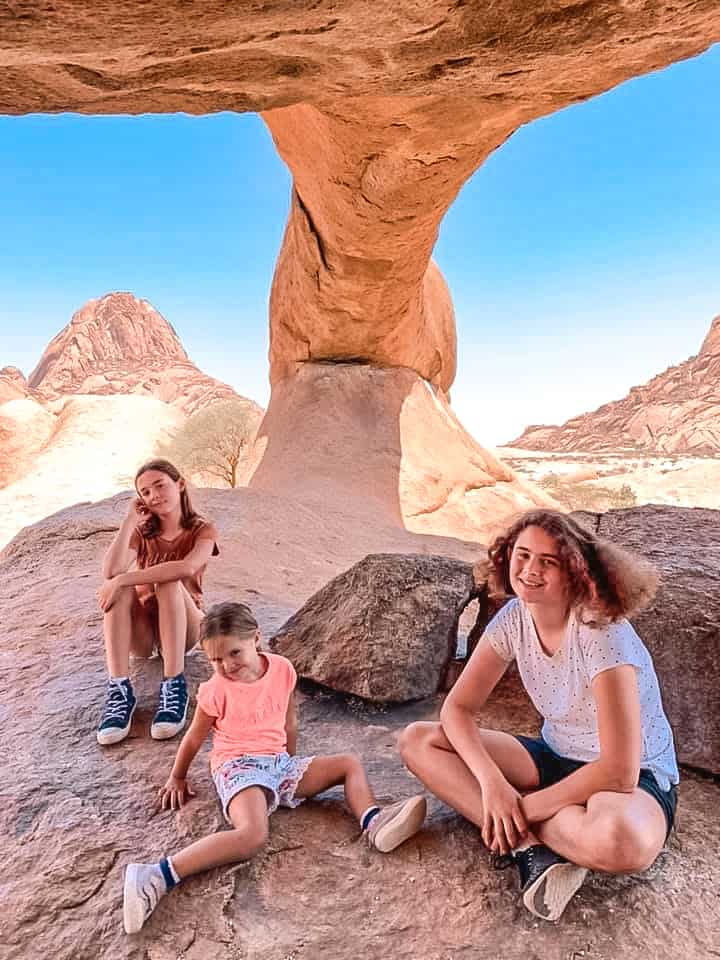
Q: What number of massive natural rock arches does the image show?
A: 1